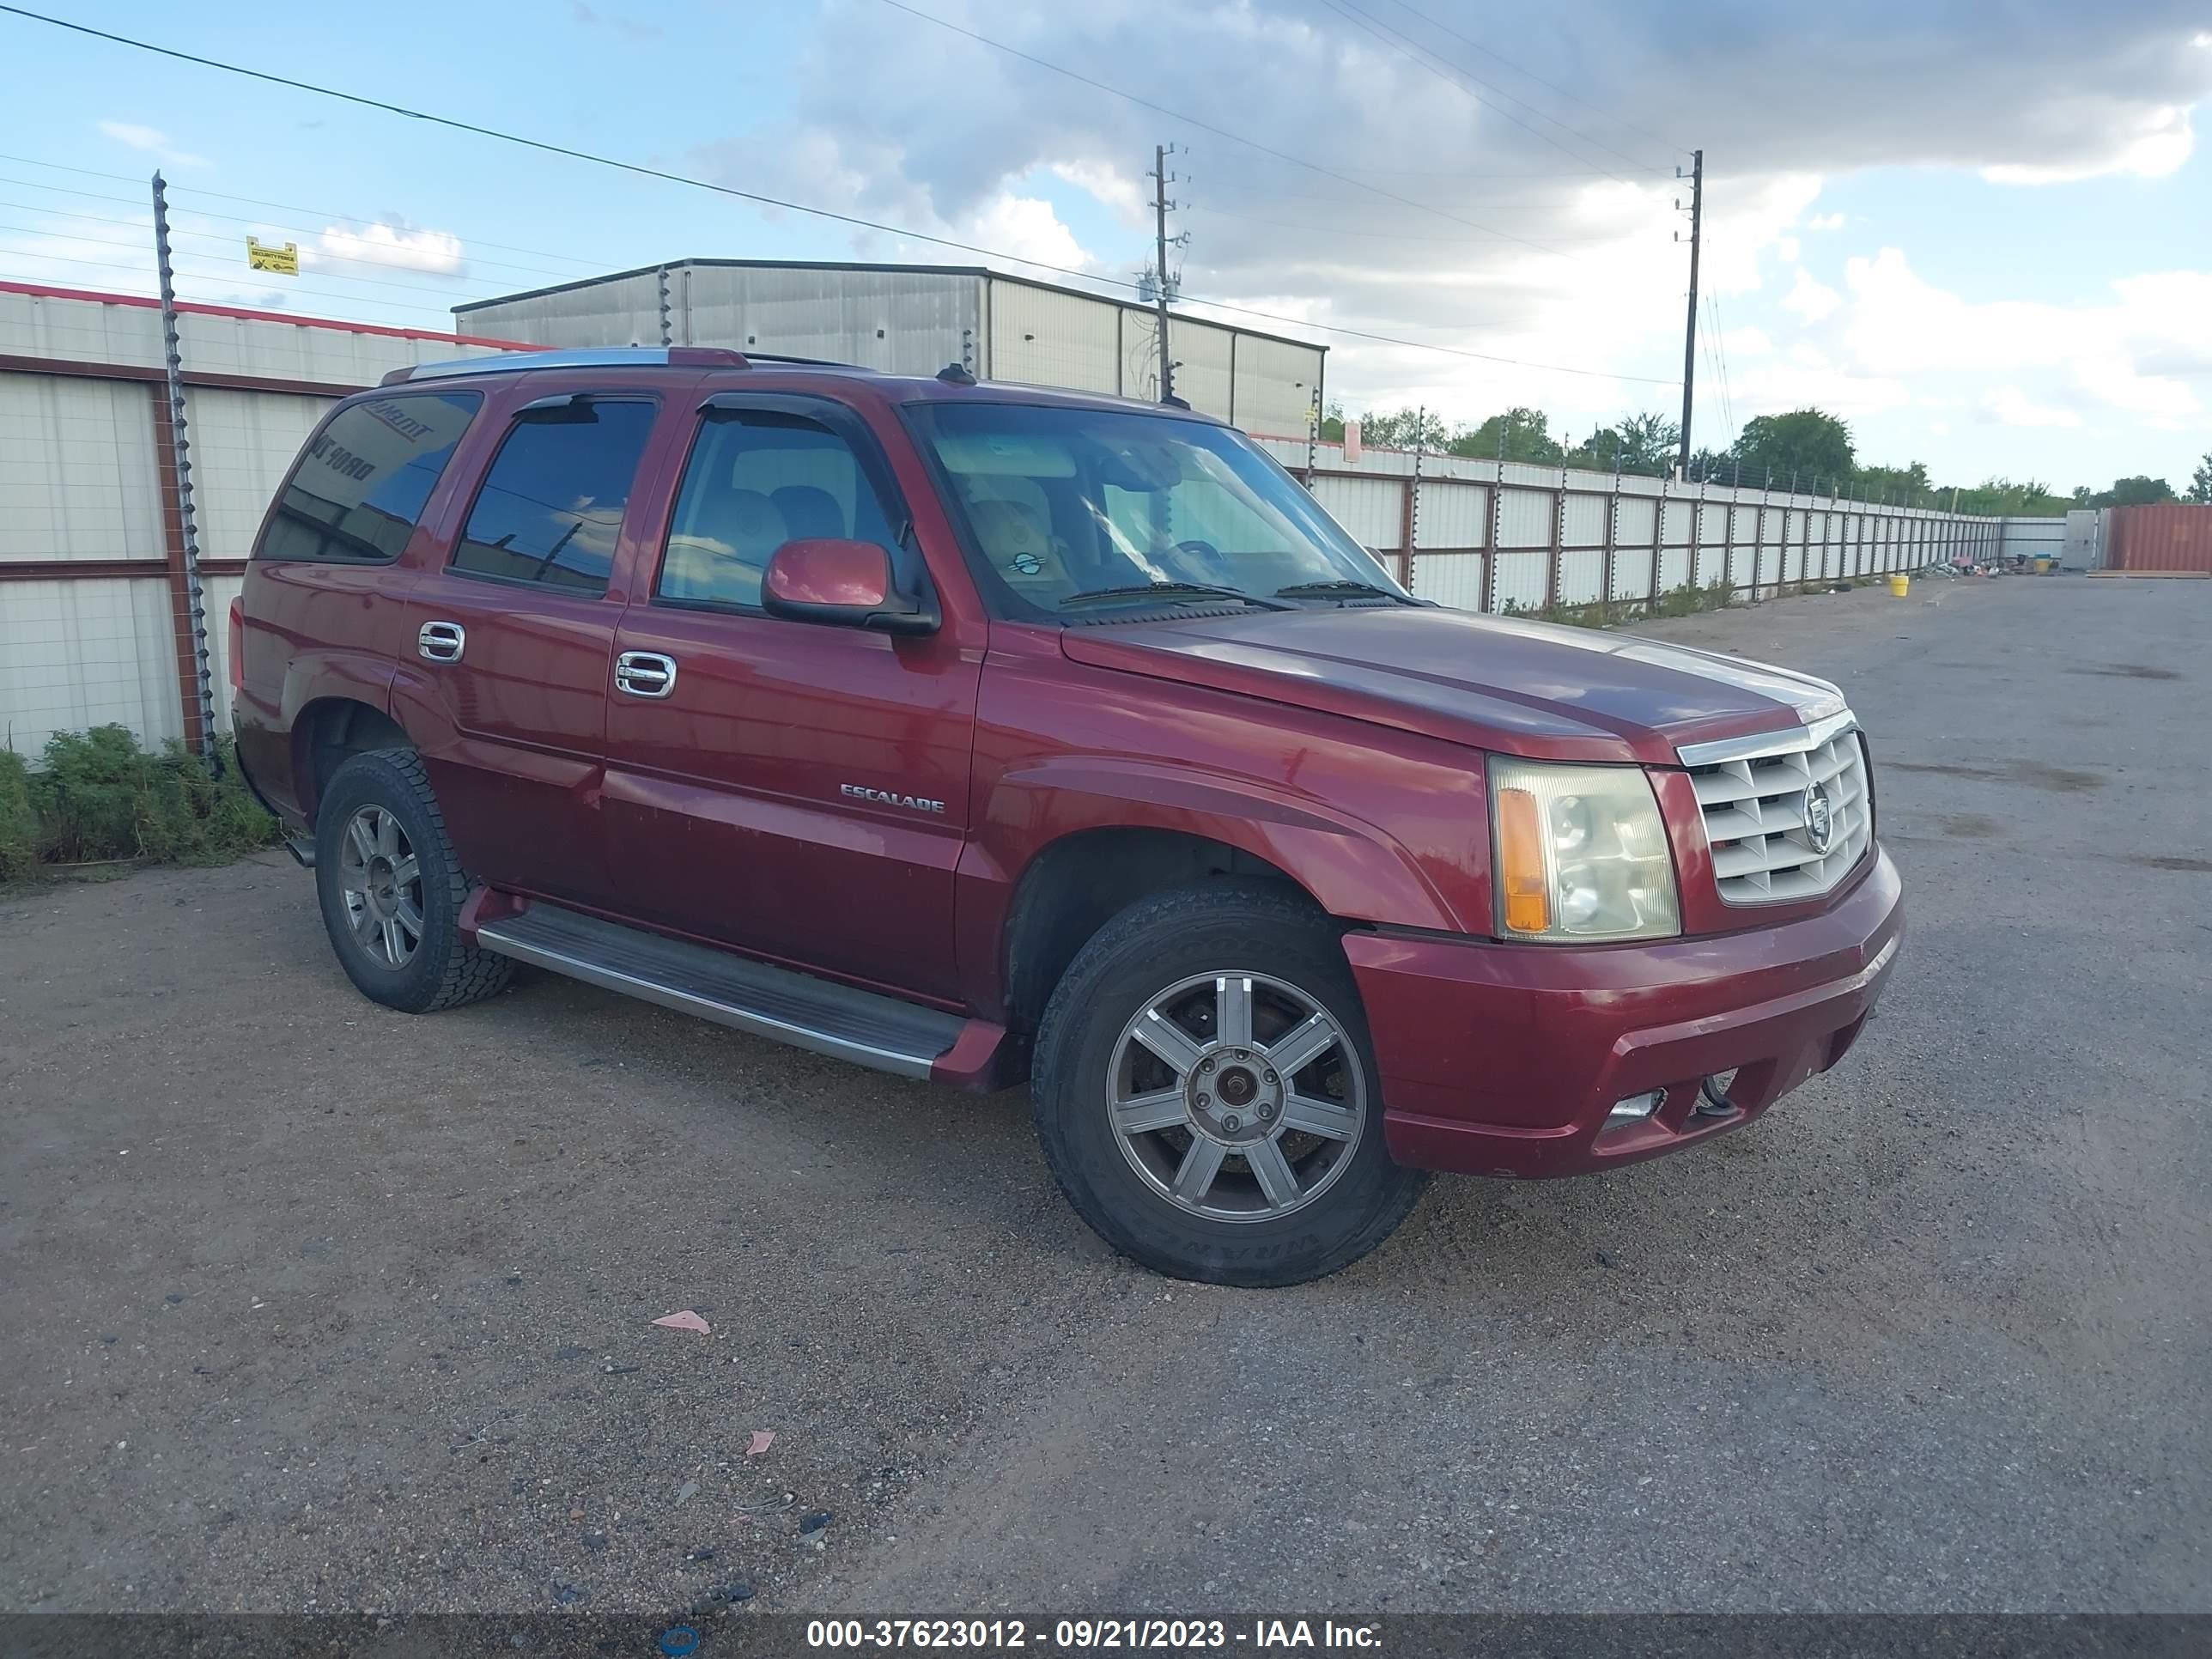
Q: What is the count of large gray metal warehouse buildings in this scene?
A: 1